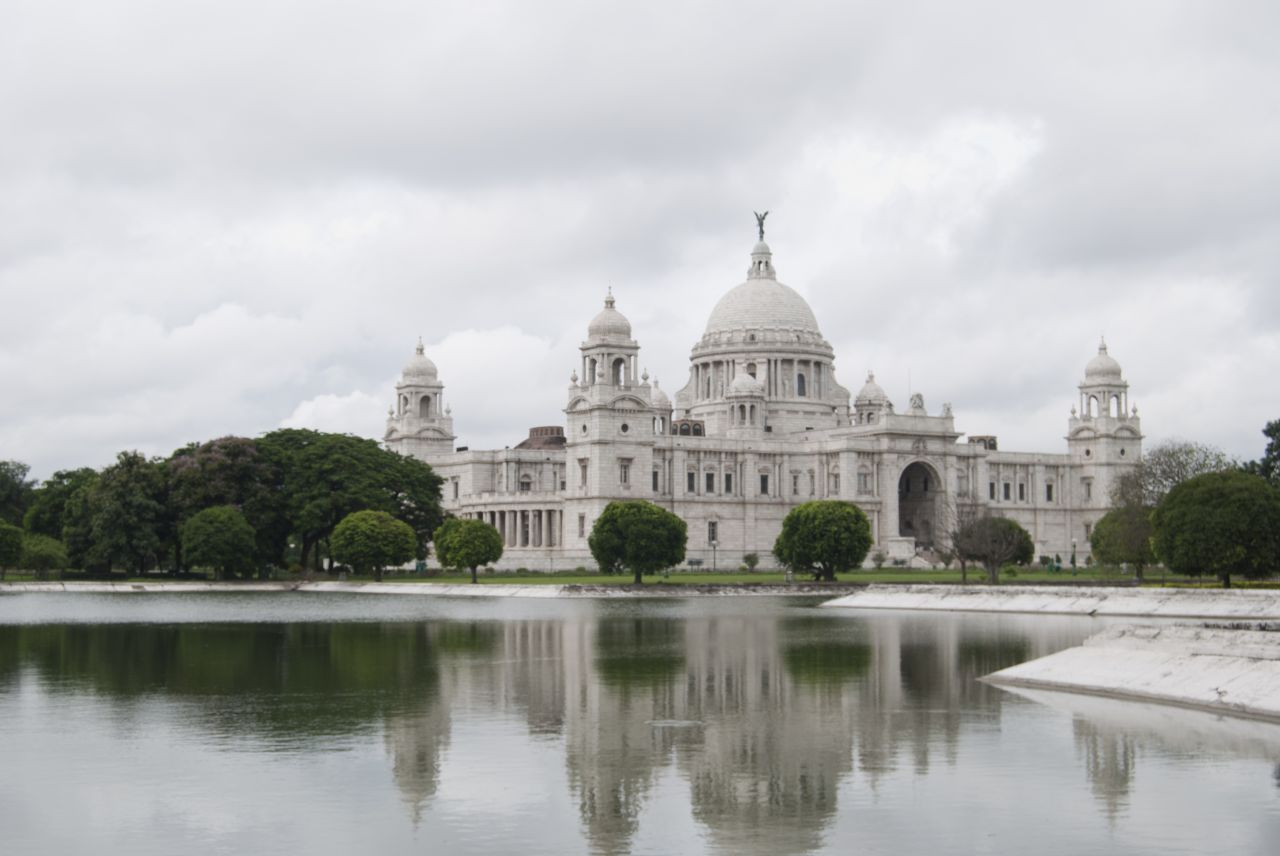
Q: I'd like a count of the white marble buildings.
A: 1